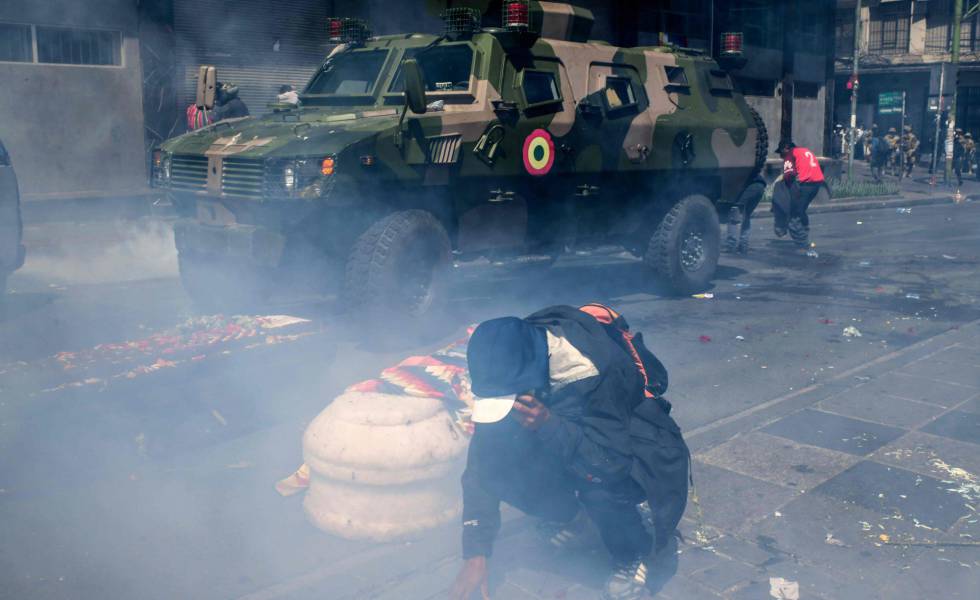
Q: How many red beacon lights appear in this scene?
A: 3